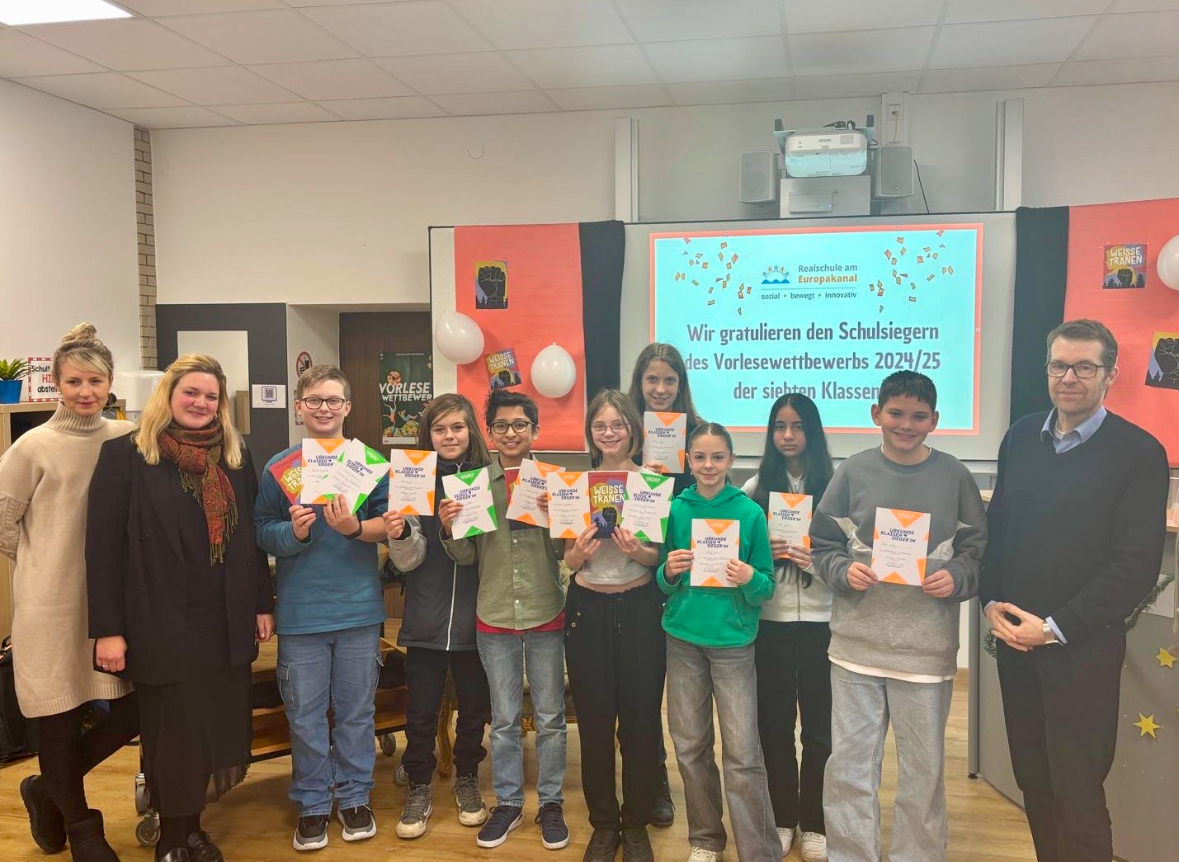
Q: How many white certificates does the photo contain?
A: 11